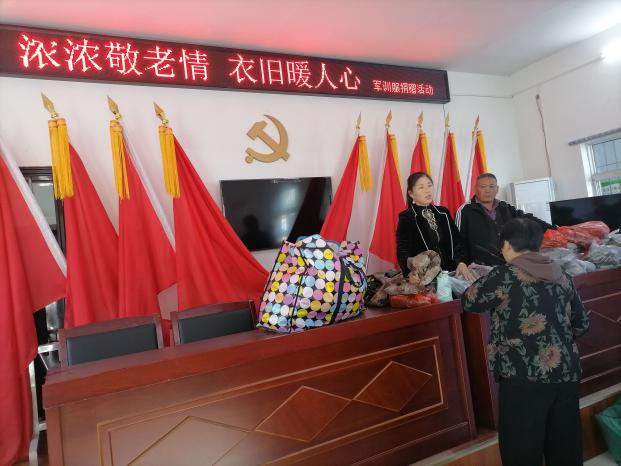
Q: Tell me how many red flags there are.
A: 9